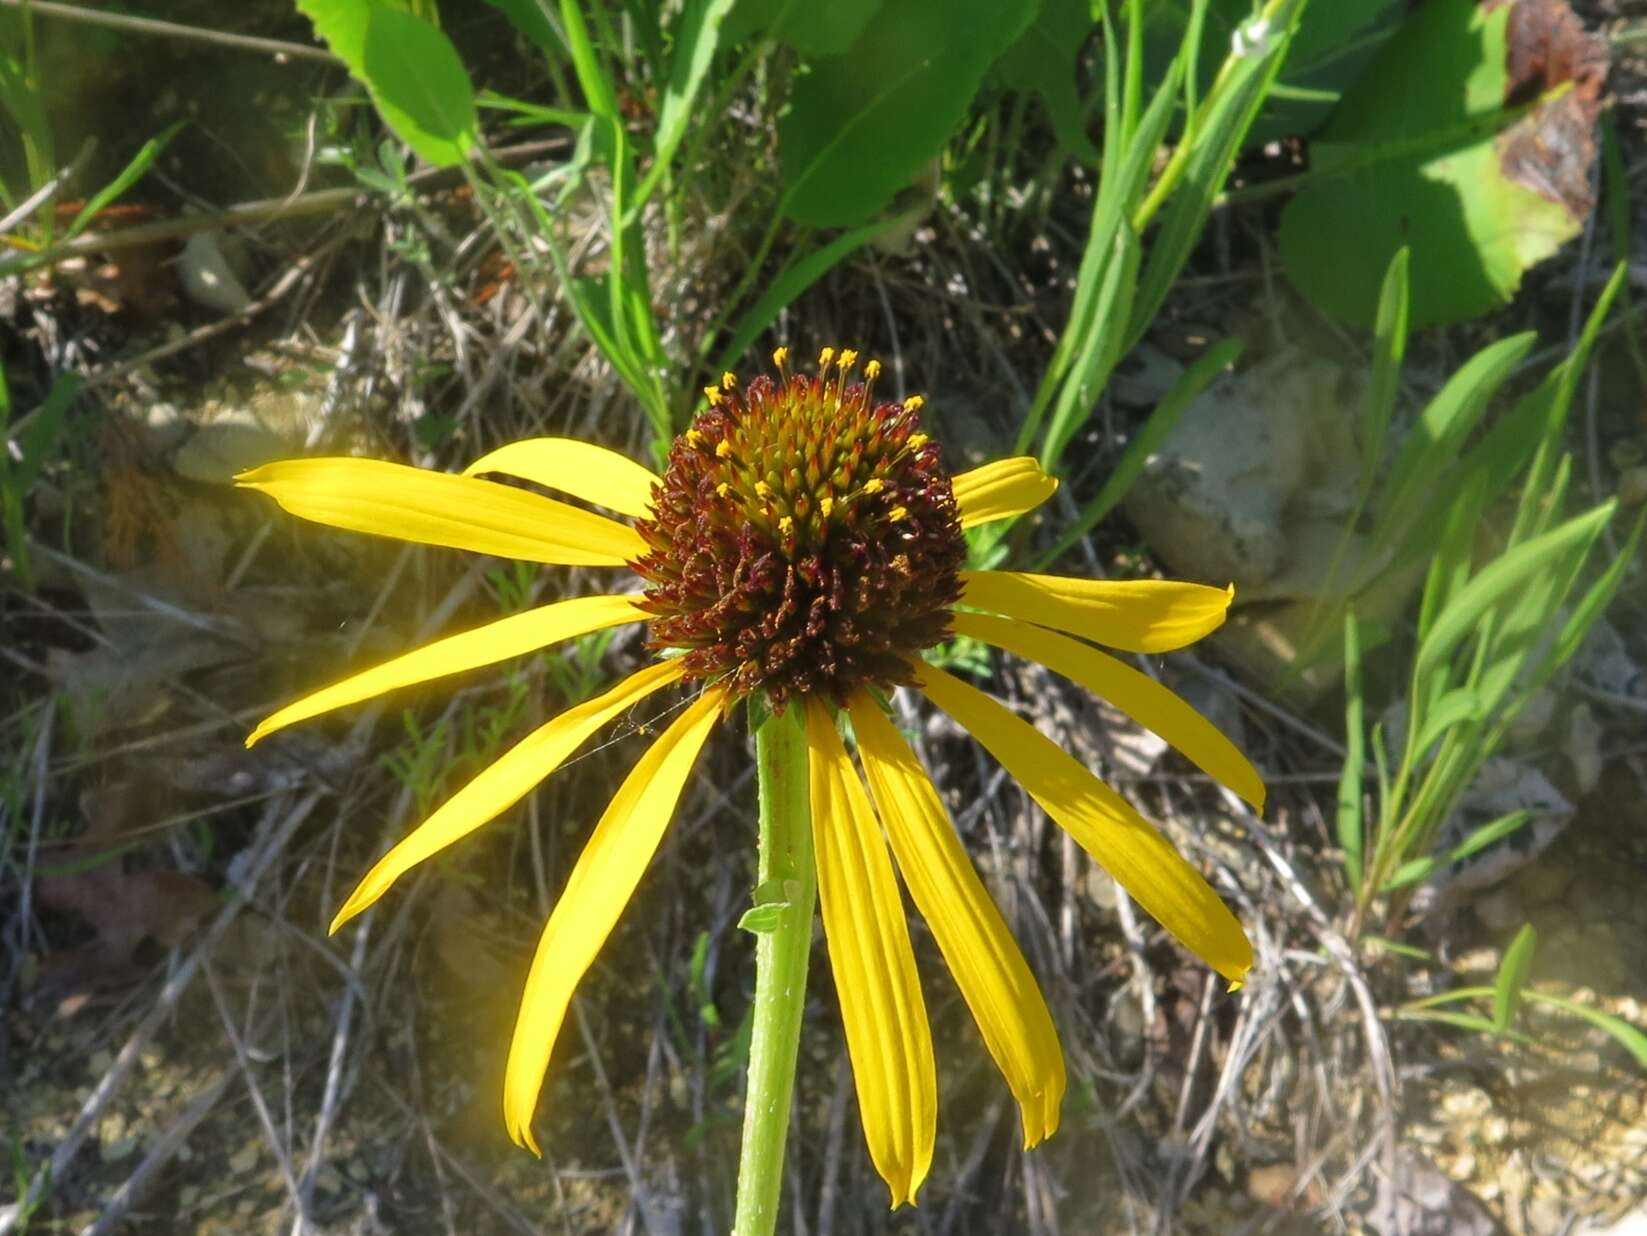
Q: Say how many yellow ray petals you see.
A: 11